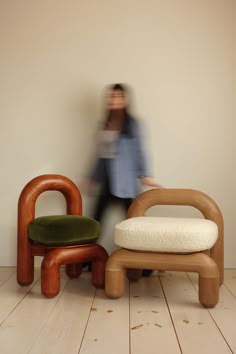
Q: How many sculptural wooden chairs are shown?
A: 2